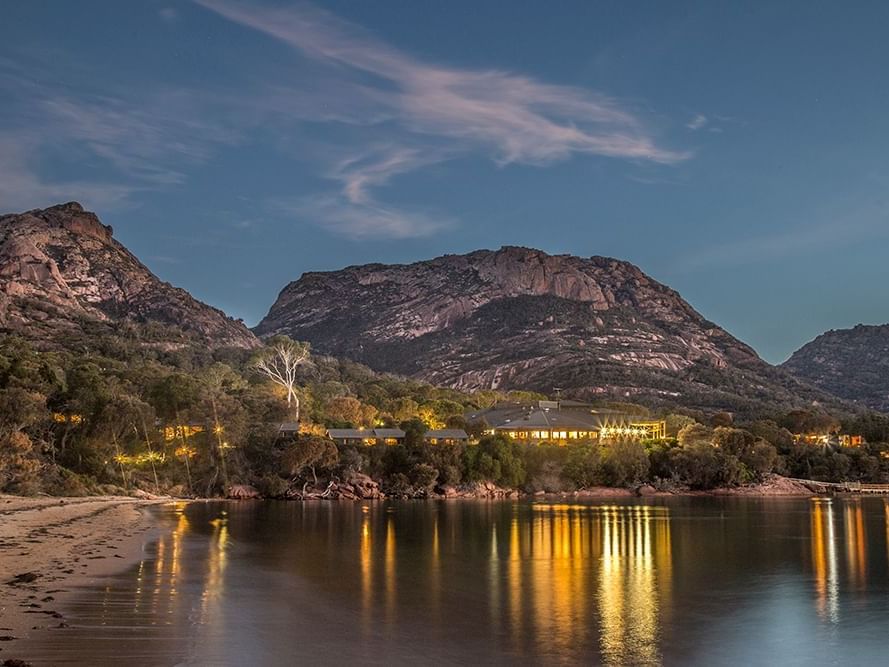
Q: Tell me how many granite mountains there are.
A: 3